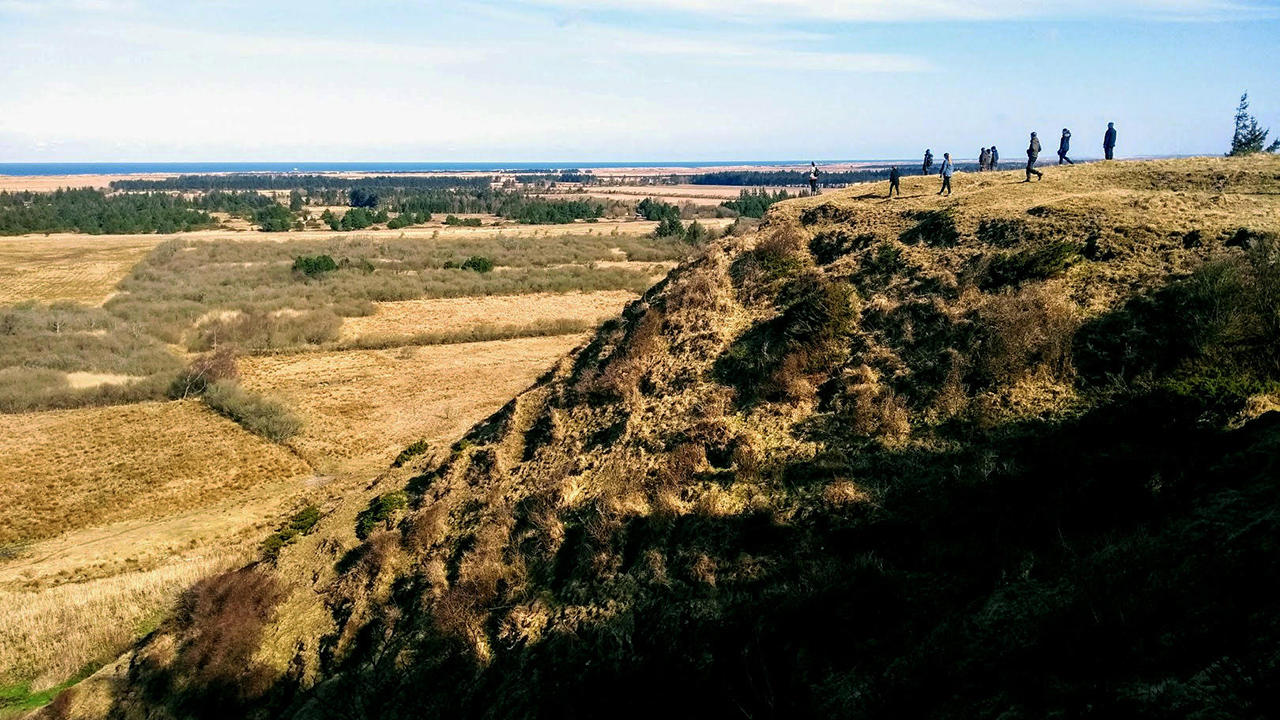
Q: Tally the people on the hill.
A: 10